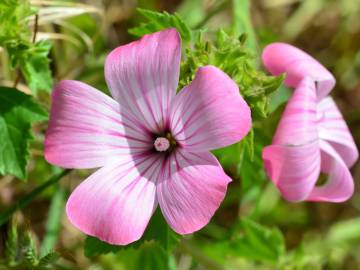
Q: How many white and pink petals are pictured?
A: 10